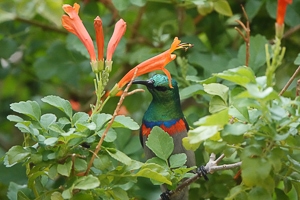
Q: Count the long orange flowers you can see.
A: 5